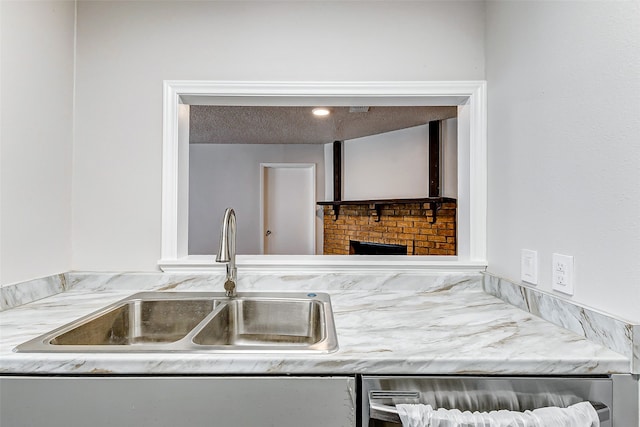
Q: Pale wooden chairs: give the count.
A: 0